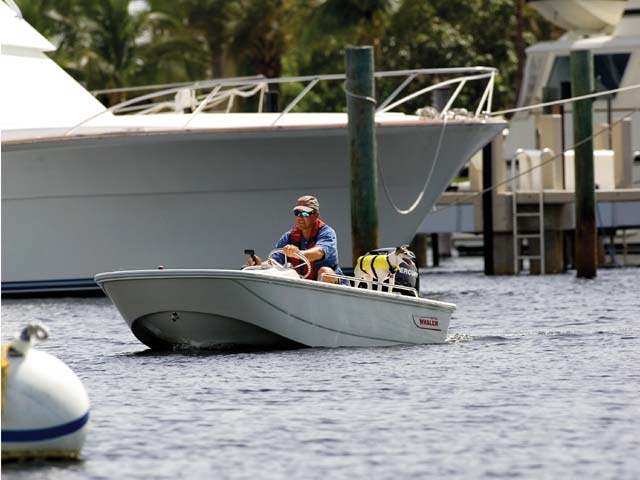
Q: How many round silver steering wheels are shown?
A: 1